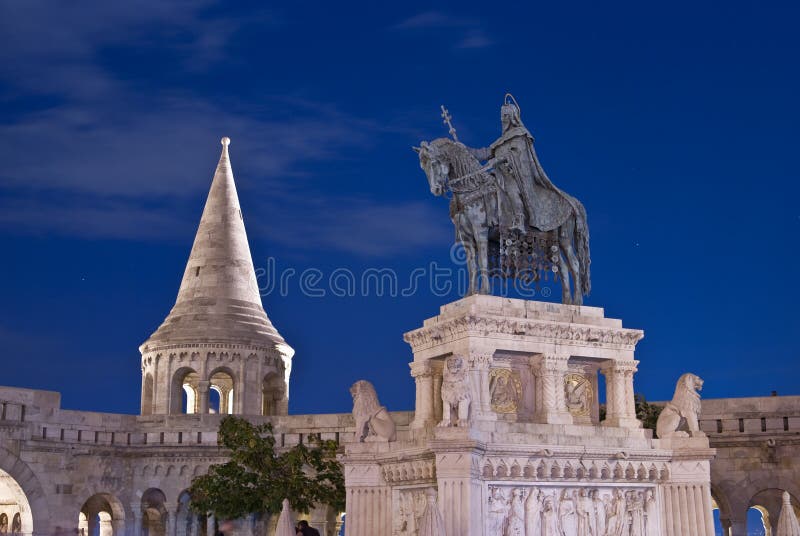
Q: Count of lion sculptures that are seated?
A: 3